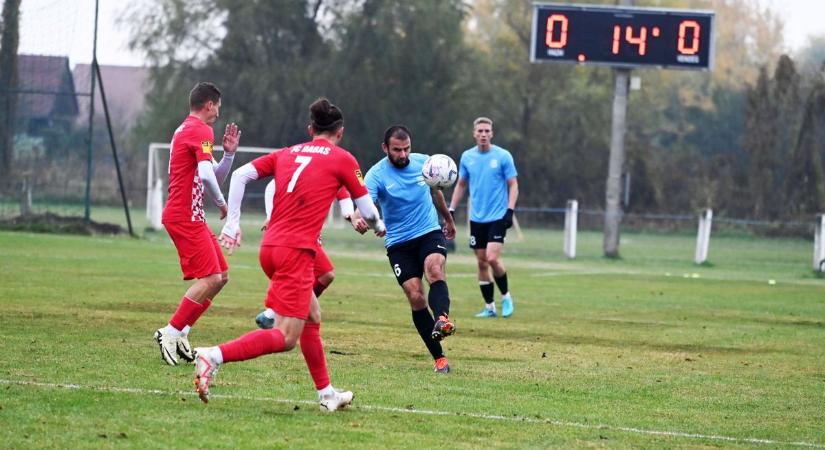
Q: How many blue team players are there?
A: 2